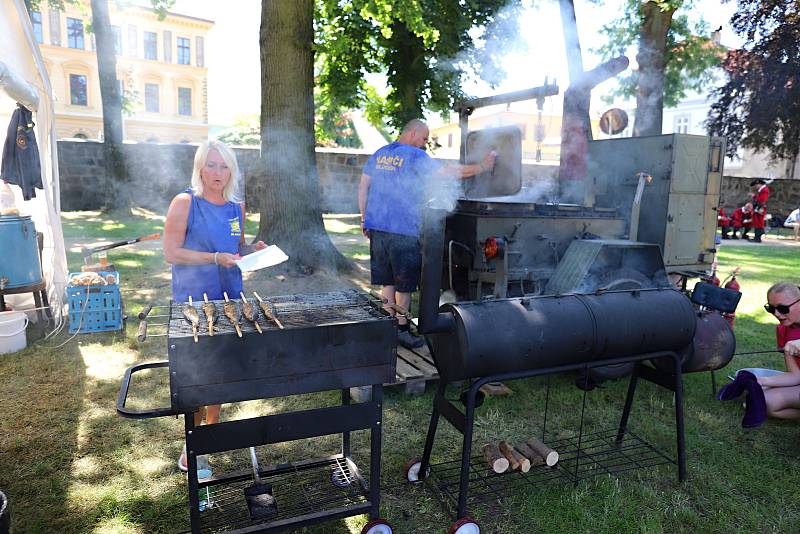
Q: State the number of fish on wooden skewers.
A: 5